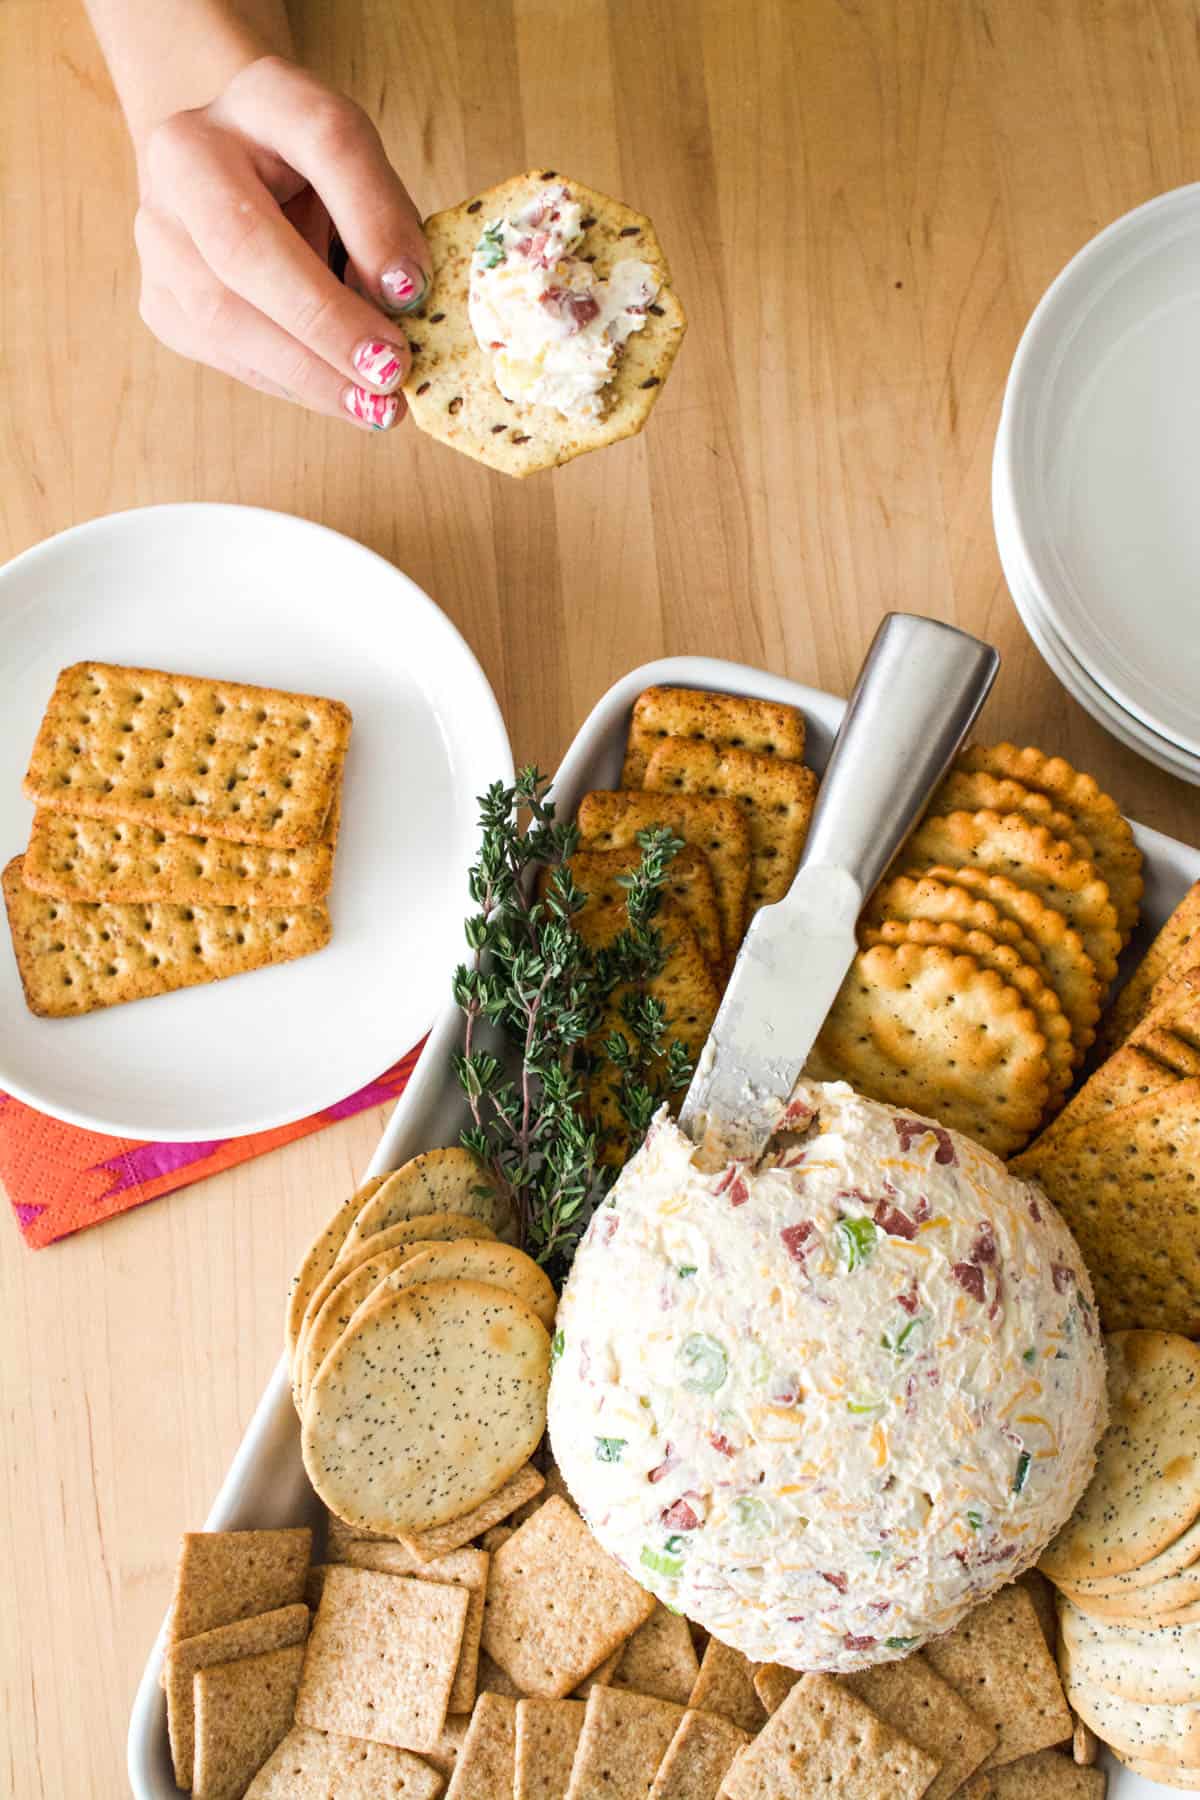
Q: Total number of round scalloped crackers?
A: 7